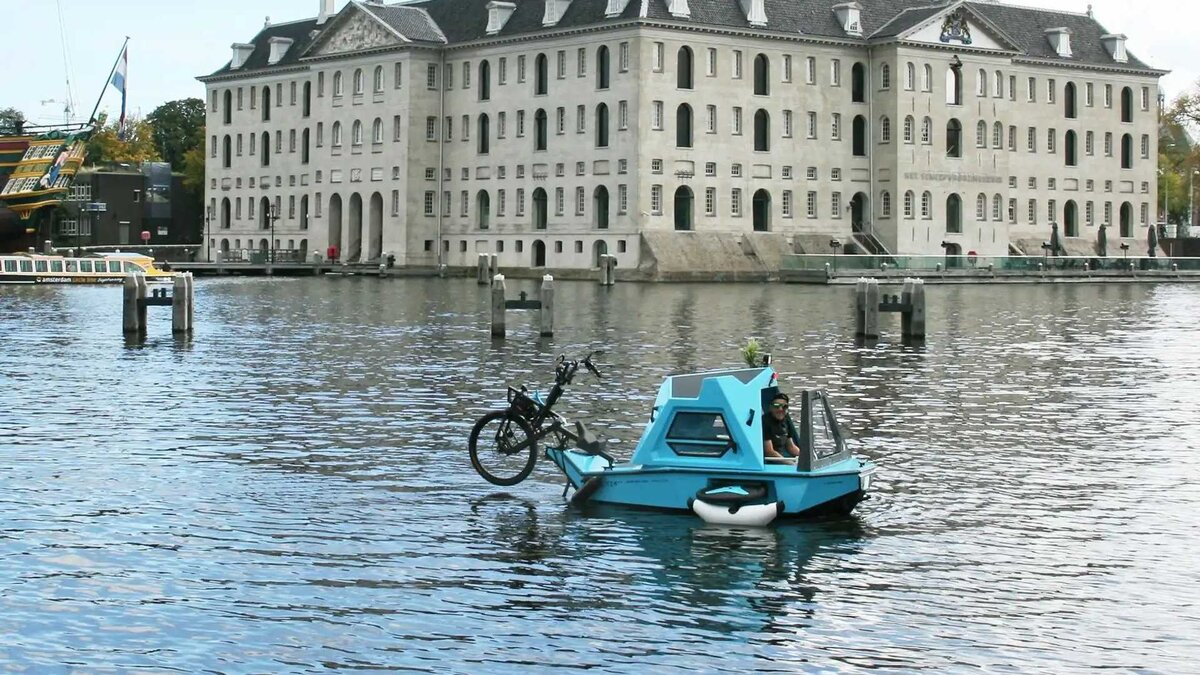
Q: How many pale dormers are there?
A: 10